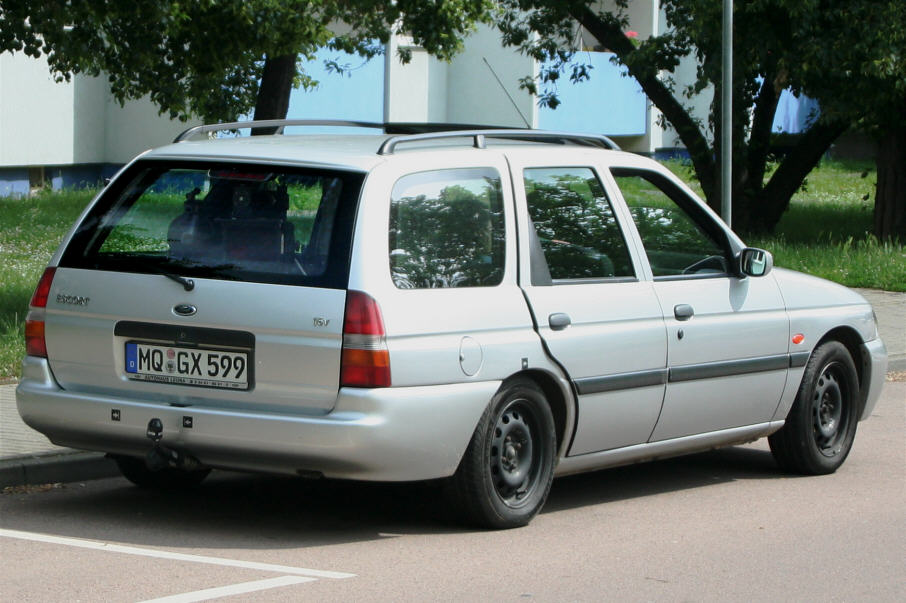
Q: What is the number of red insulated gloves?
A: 0